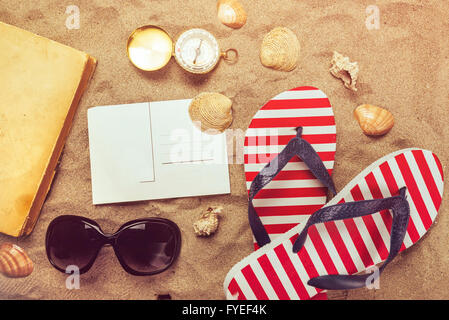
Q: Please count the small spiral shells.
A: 2